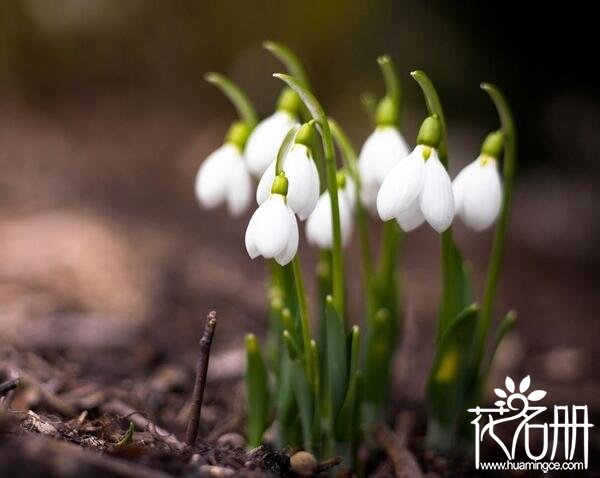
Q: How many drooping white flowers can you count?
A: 8